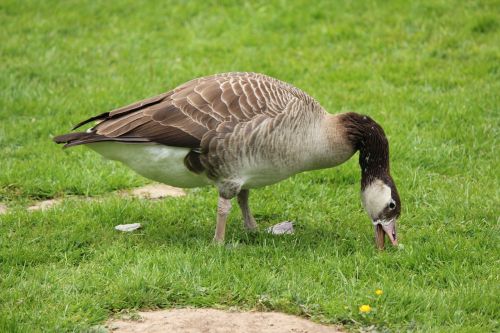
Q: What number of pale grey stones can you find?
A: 2